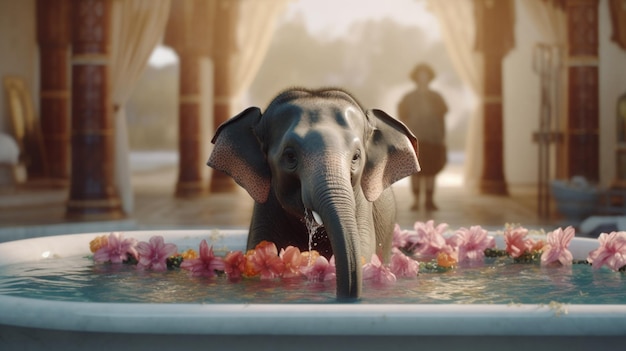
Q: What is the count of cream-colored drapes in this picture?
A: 4